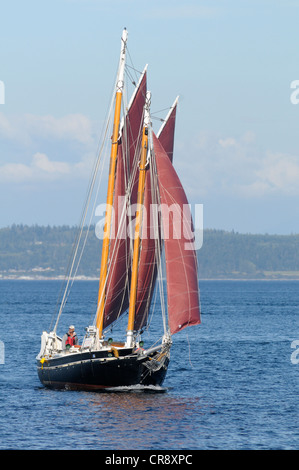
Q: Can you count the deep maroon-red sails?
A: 3